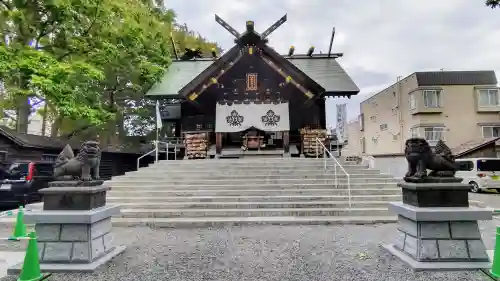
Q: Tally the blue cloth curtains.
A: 0